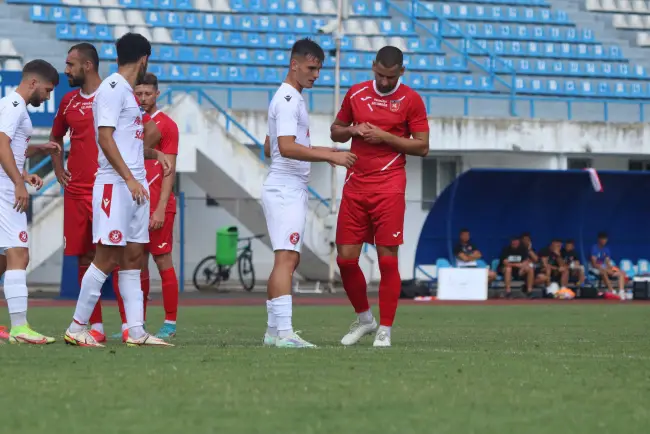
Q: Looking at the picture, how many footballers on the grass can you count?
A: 6